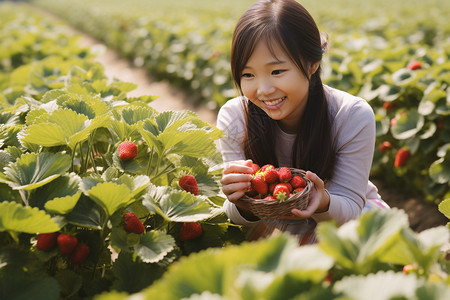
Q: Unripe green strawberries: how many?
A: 0